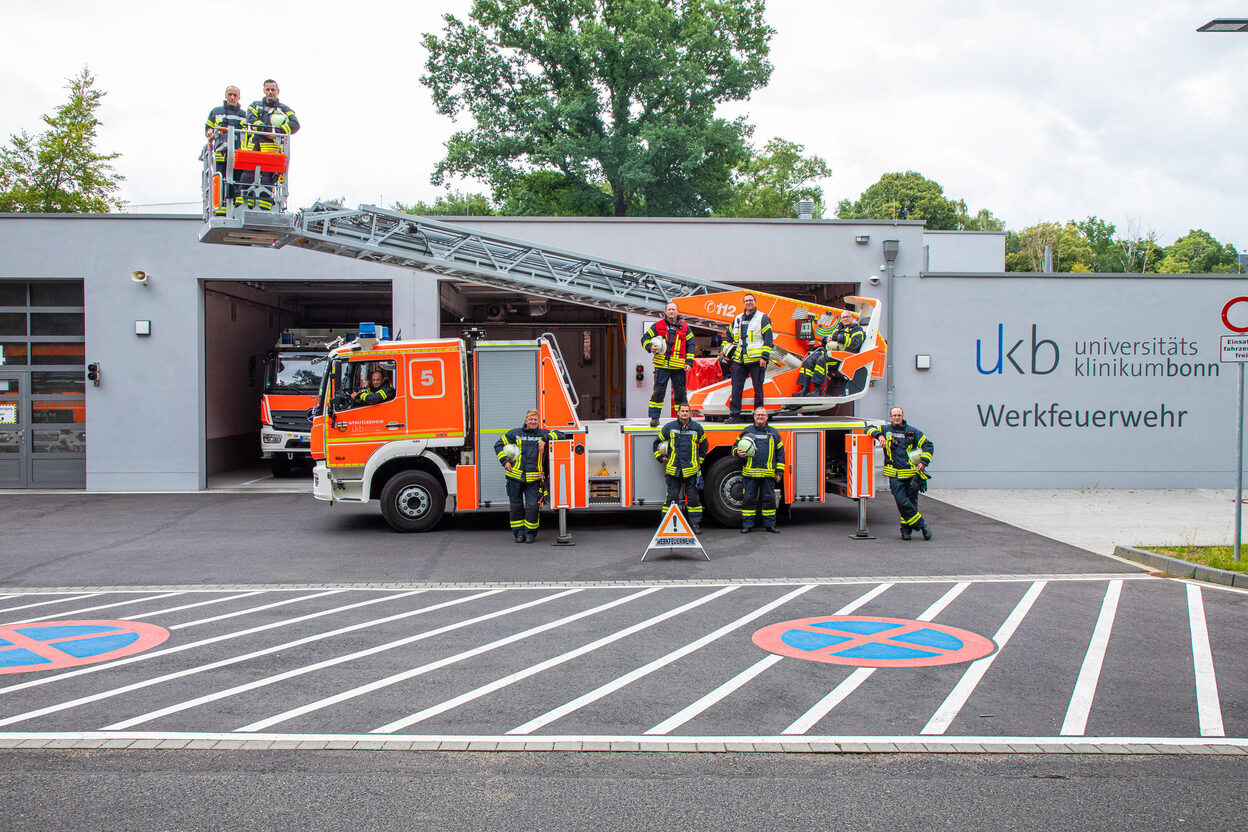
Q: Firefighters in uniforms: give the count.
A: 10